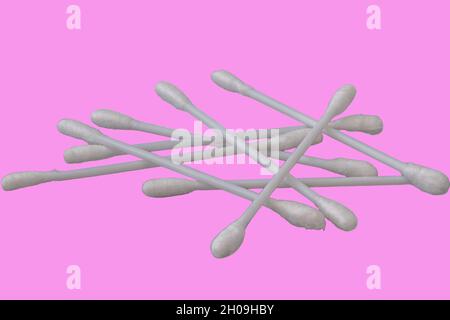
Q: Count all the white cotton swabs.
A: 8